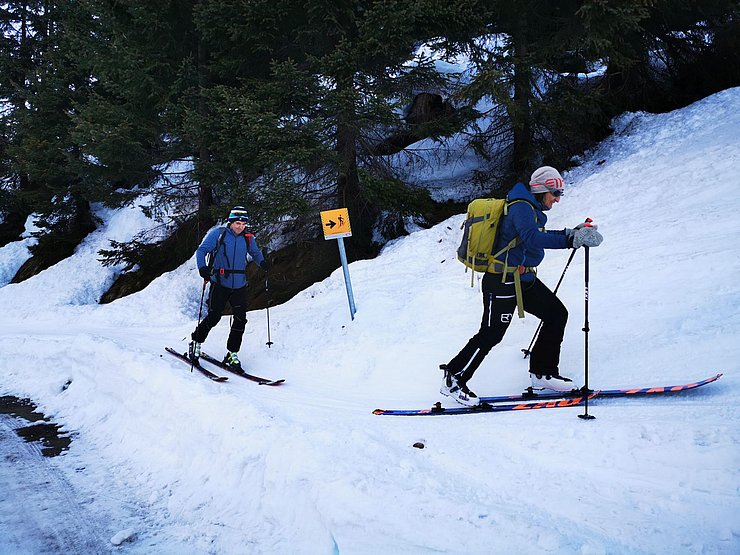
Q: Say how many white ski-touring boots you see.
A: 2